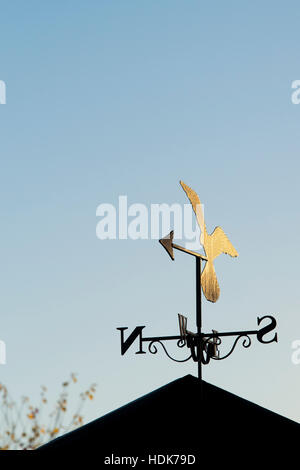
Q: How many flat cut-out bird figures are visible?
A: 1